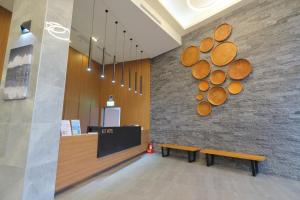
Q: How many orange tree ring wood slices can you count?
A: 12